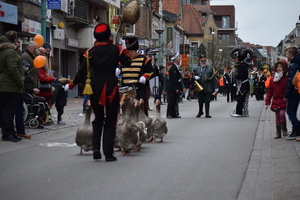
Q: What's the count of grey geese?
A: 6